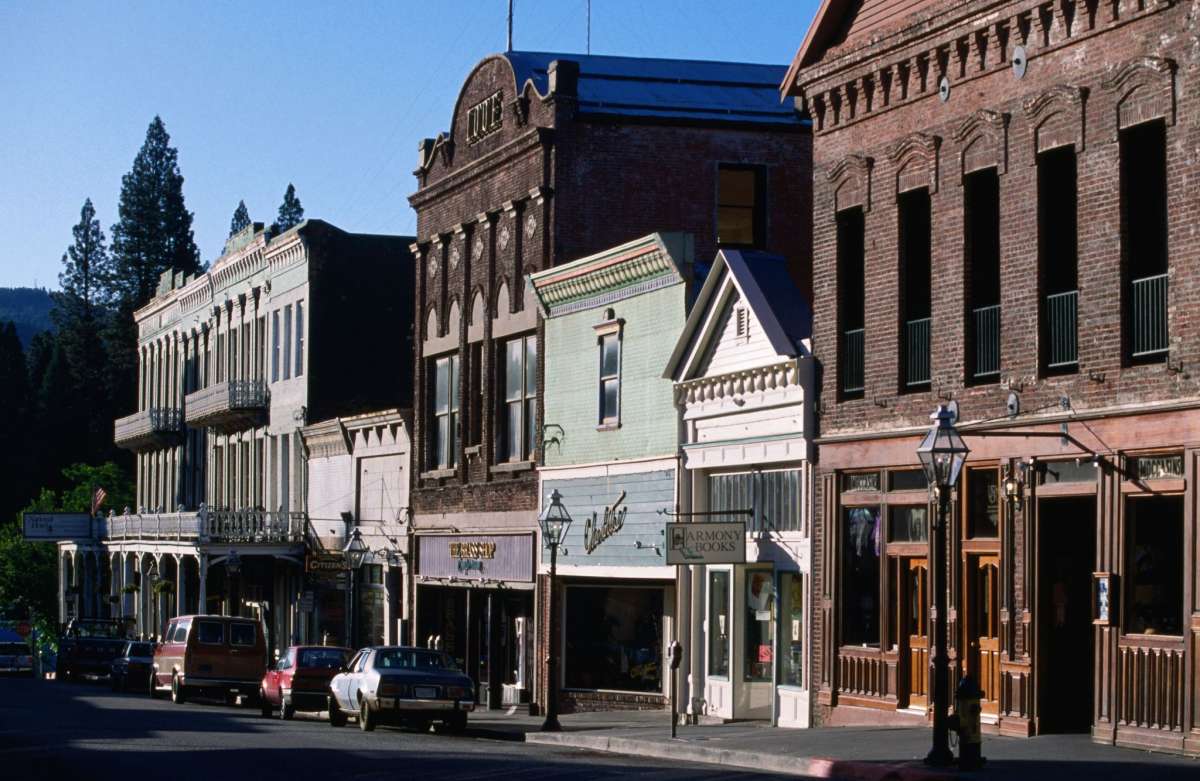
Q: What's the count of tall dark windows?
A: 5